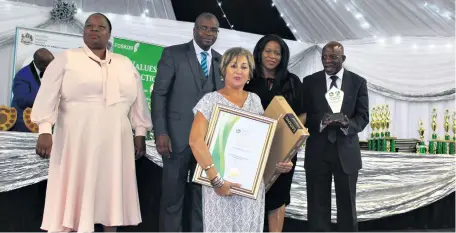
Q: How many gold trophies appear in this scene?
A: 8